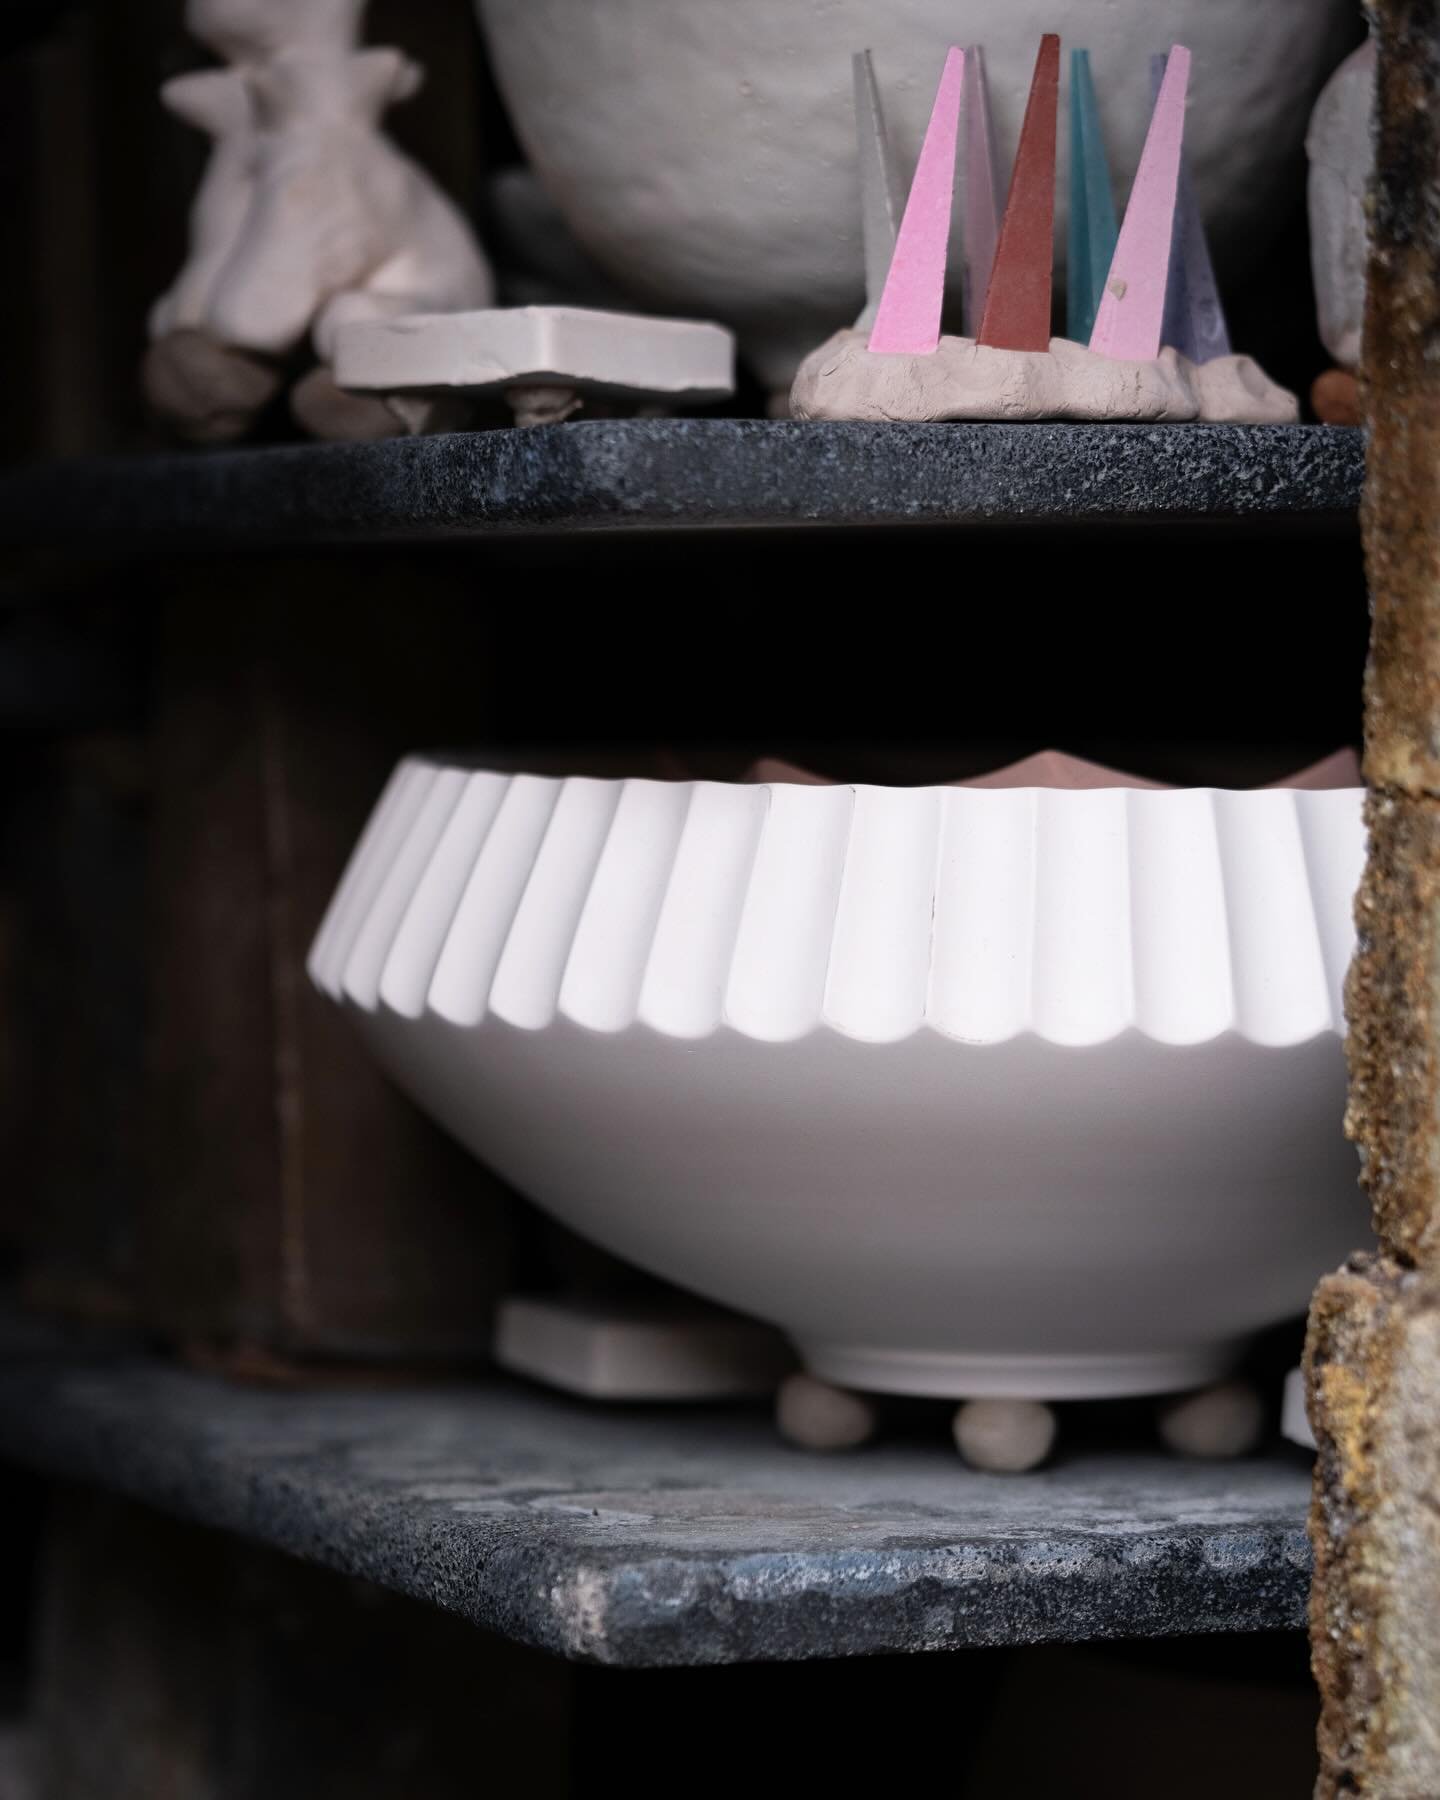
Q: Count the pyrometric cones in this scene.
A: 7